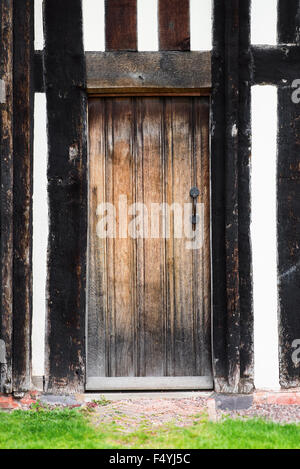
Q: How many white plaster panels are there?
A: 7